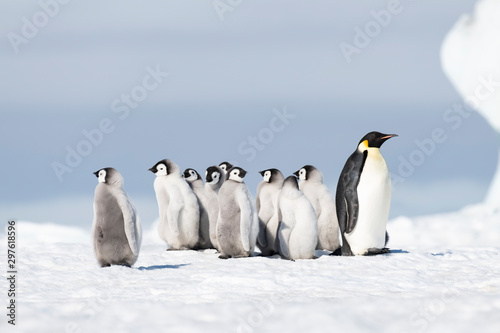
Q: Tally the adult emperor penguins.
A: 1